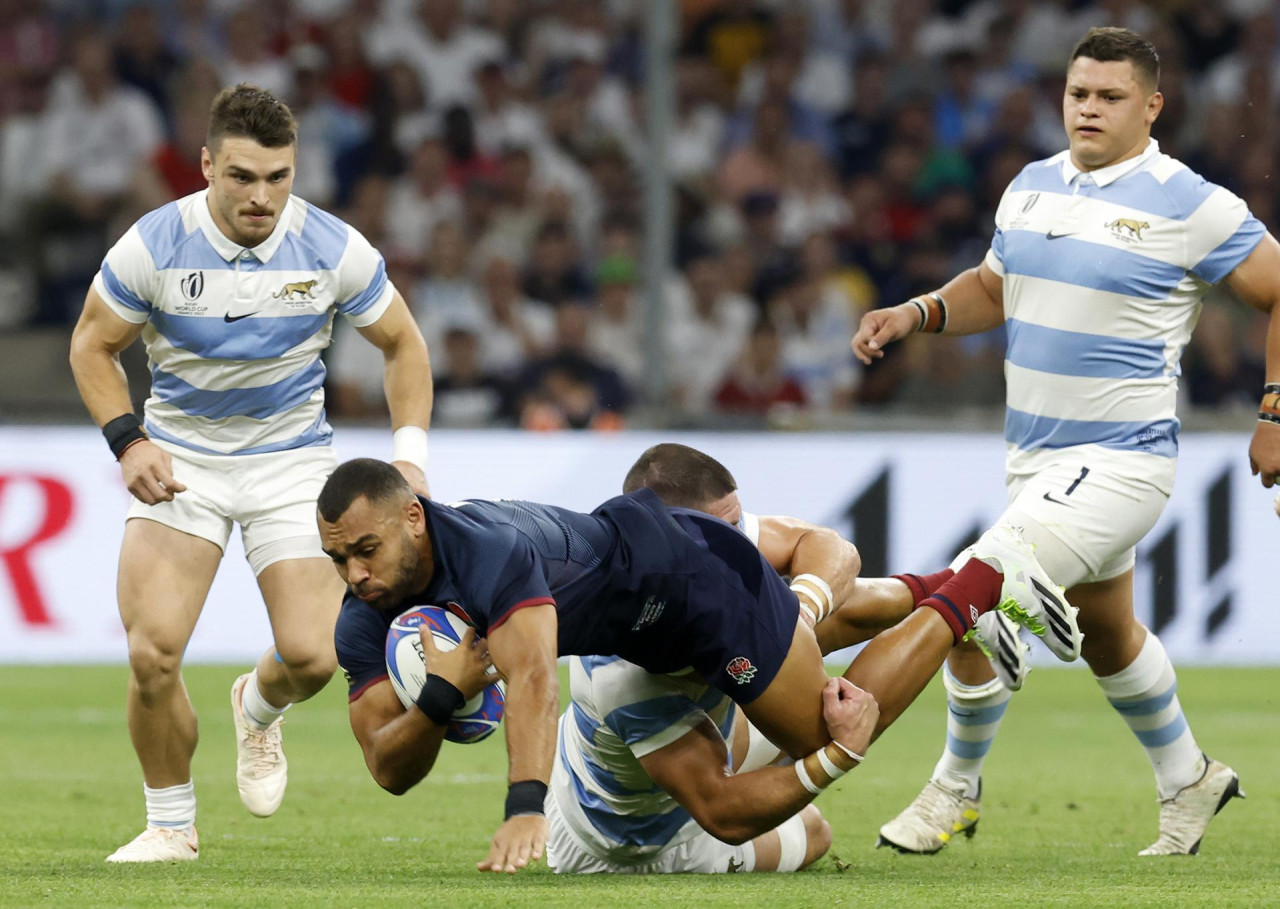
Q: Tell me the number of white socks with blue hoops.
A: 2